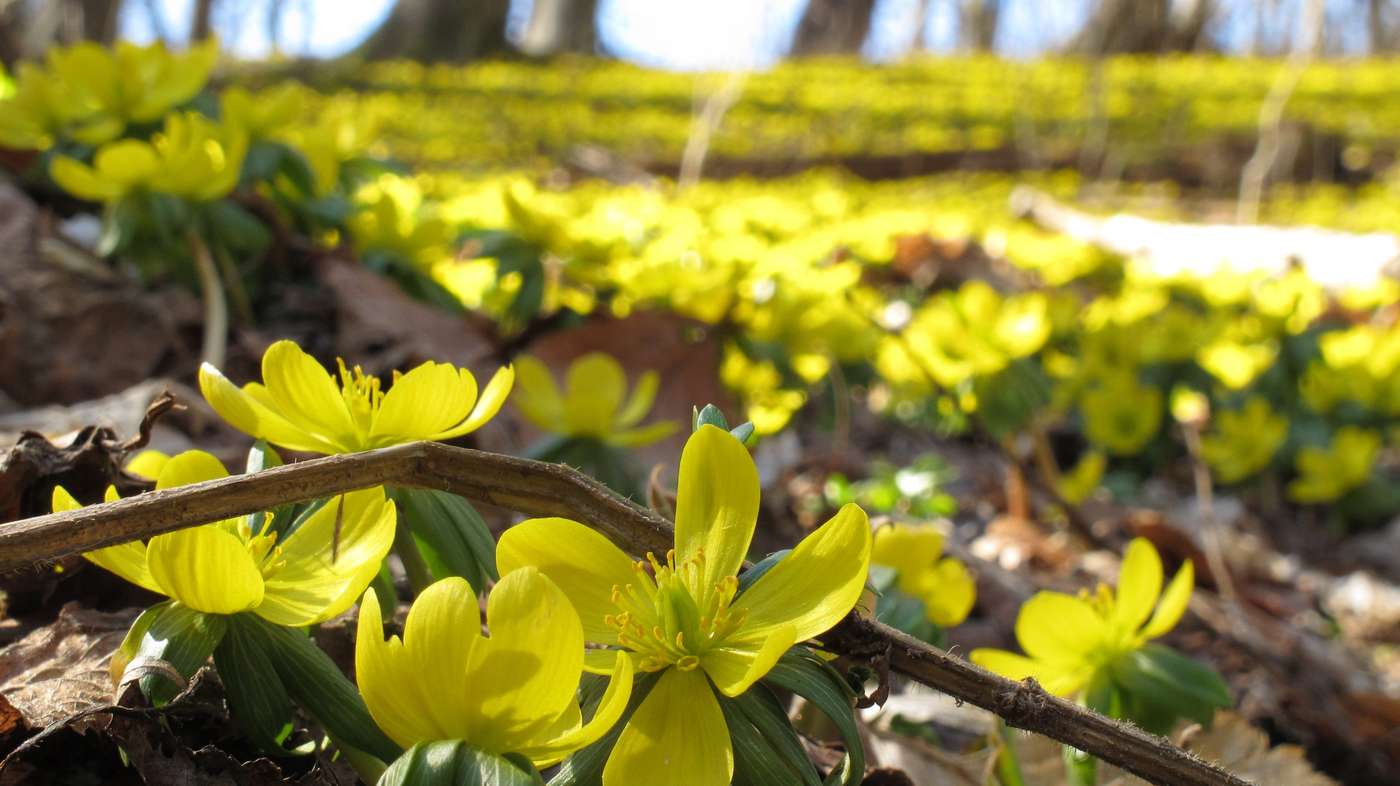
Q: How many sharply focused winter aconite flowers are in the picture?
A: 4